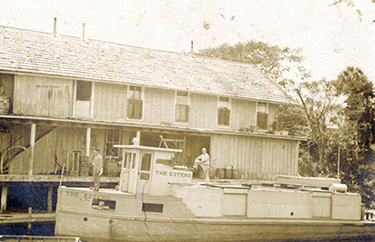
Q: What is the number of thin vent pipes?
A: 3